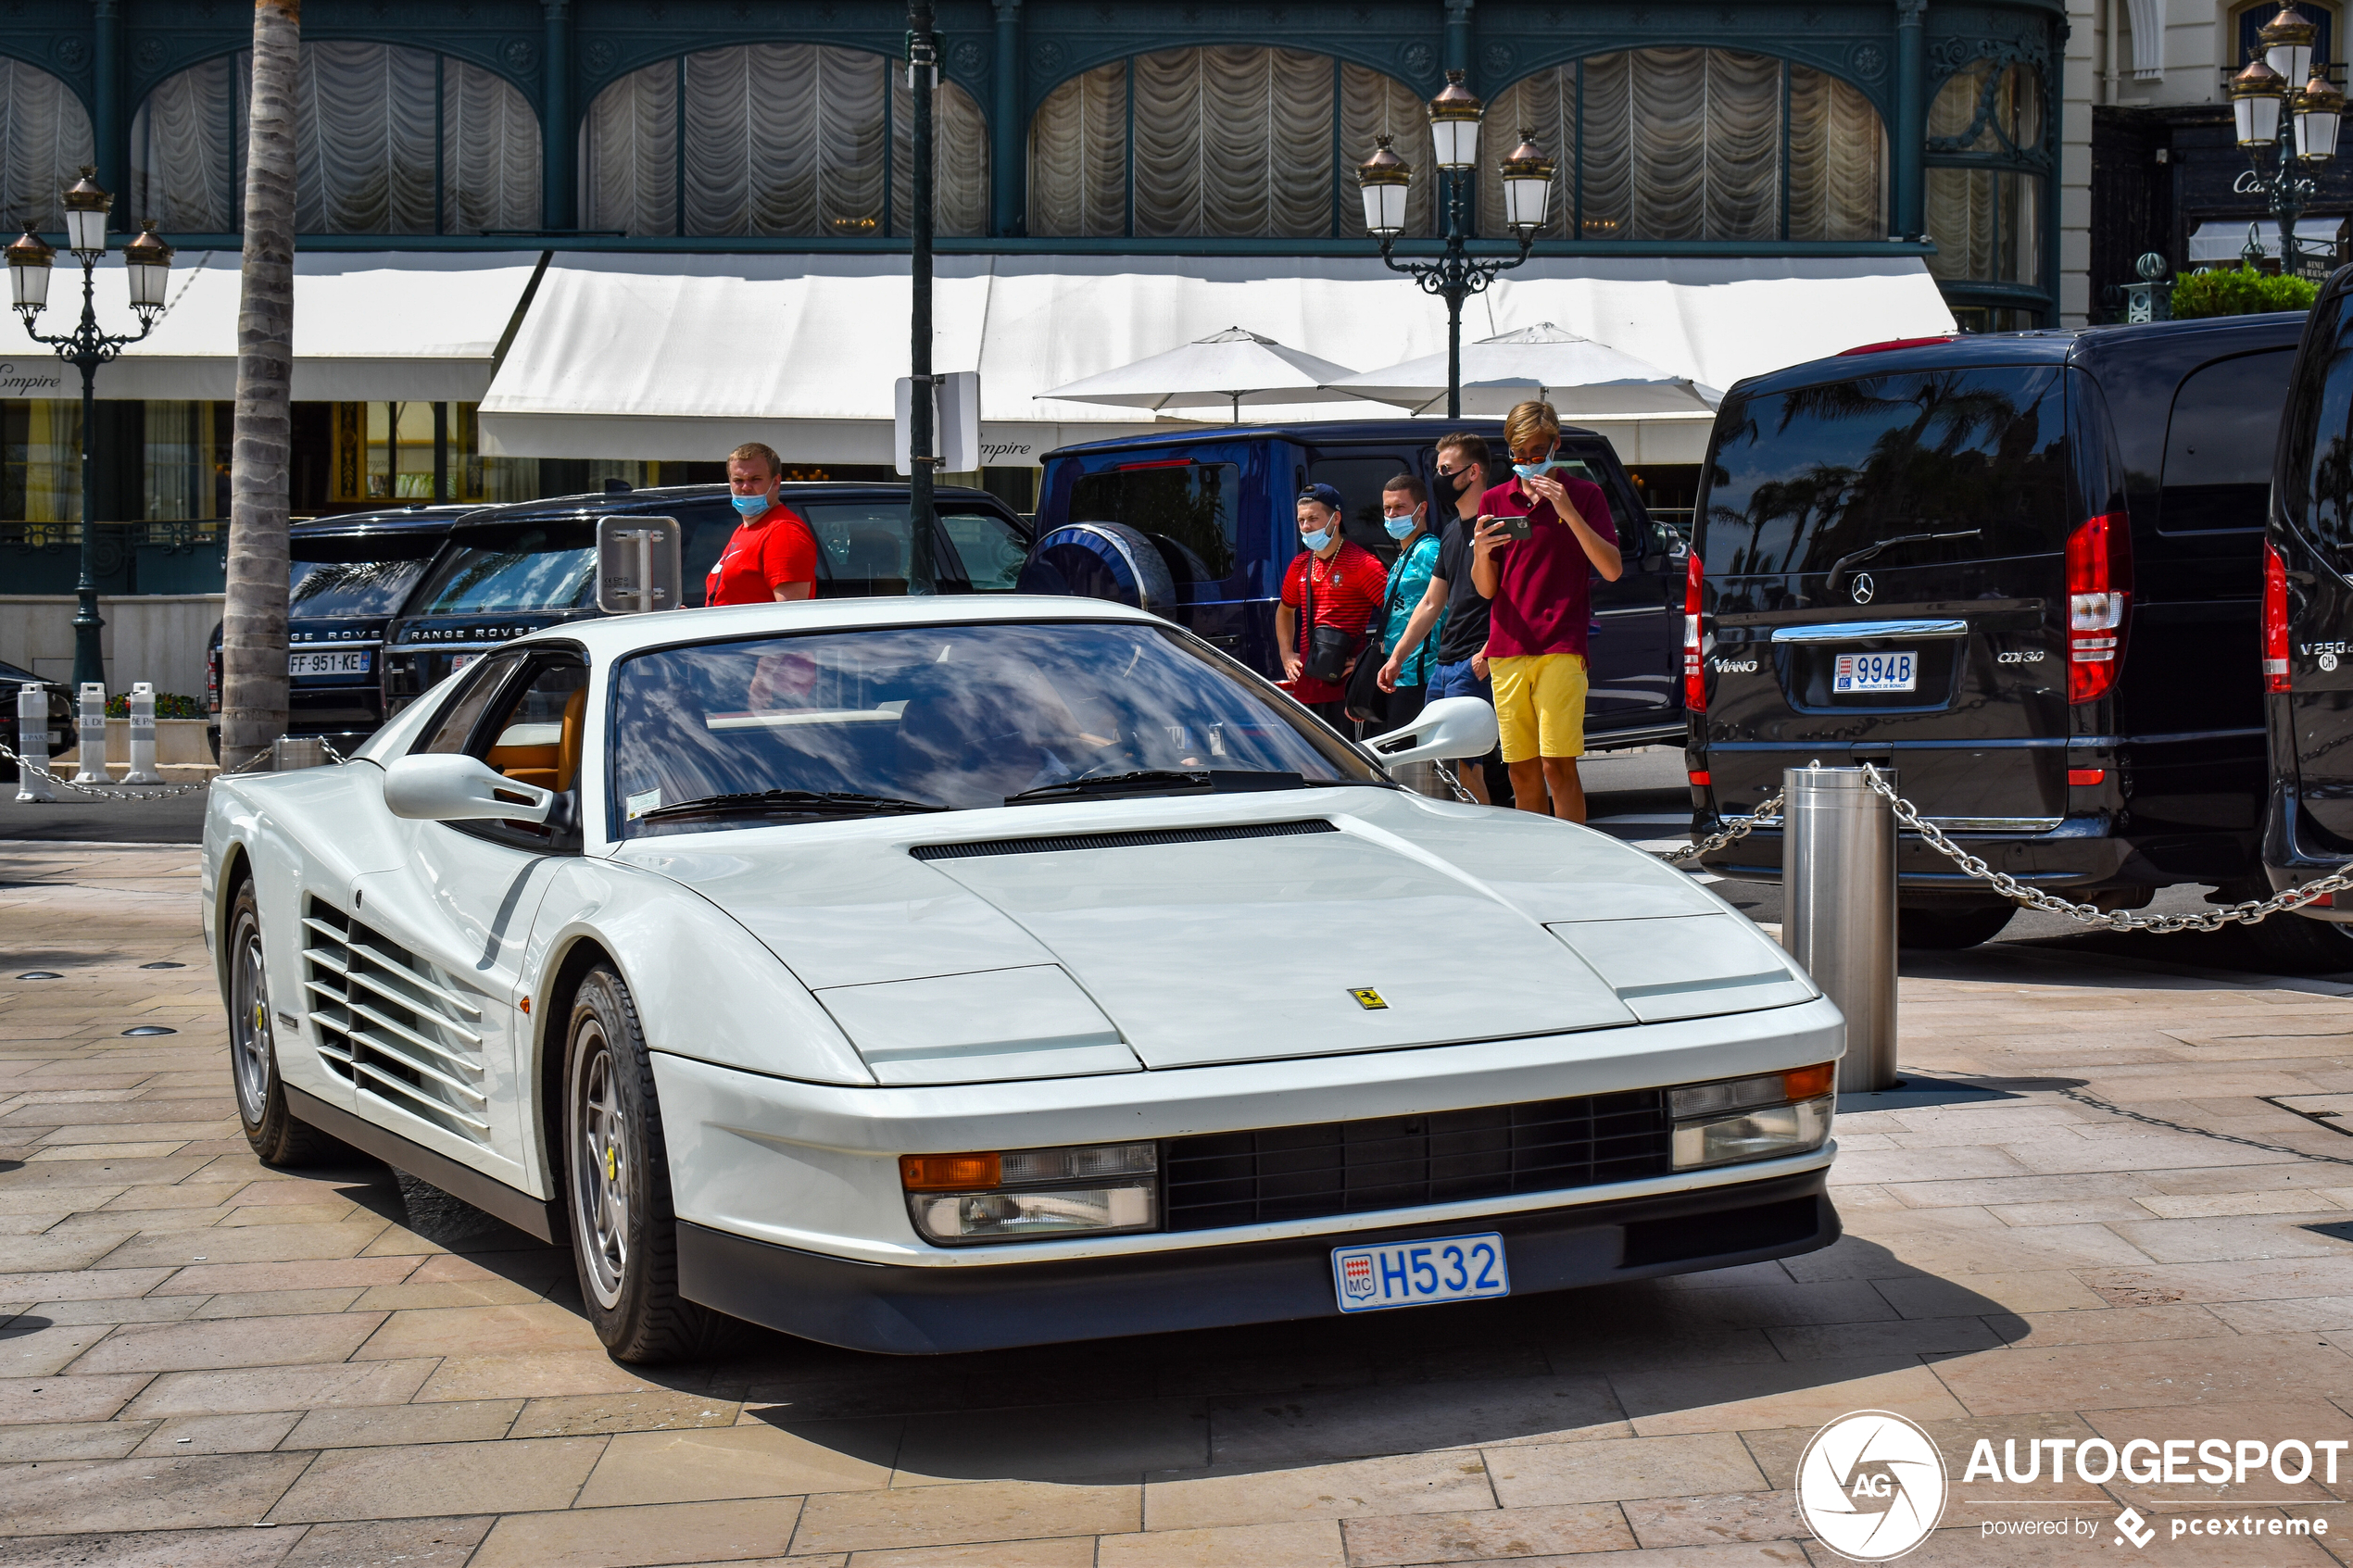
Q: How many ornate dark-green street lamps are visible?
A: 3